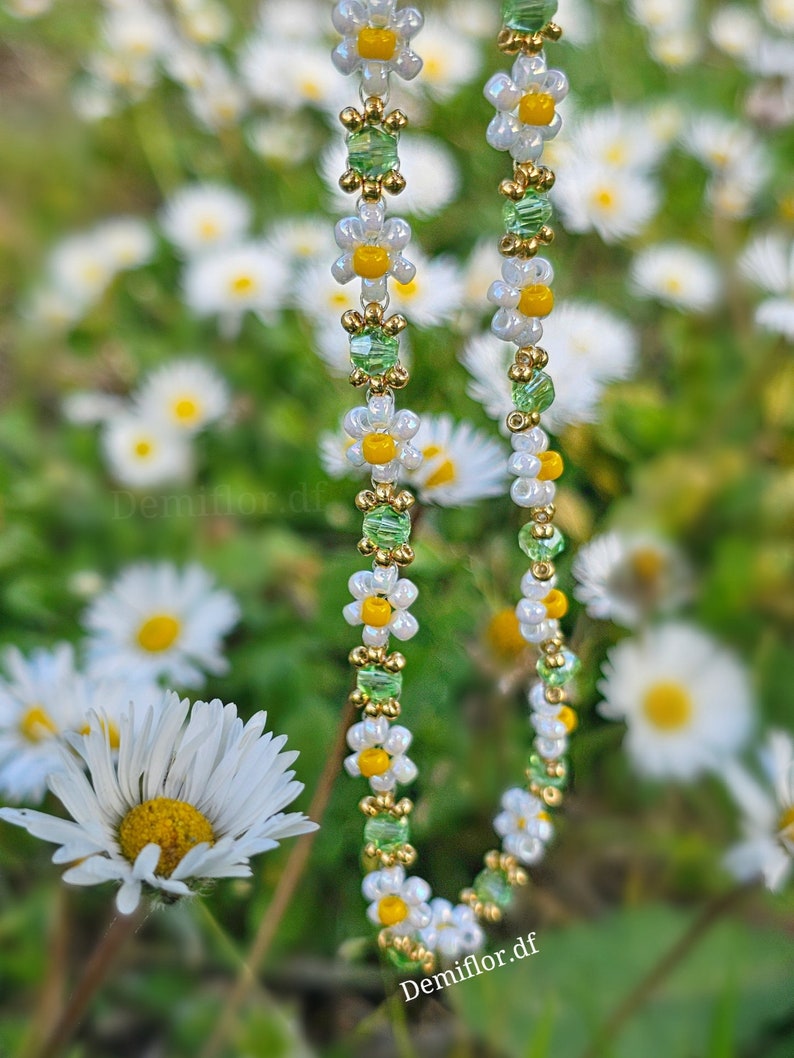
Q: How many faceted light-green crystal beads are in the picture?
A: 13